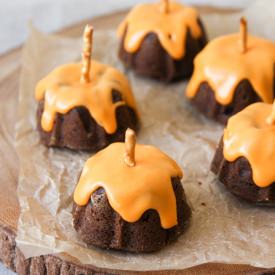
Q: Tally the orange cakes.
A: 5